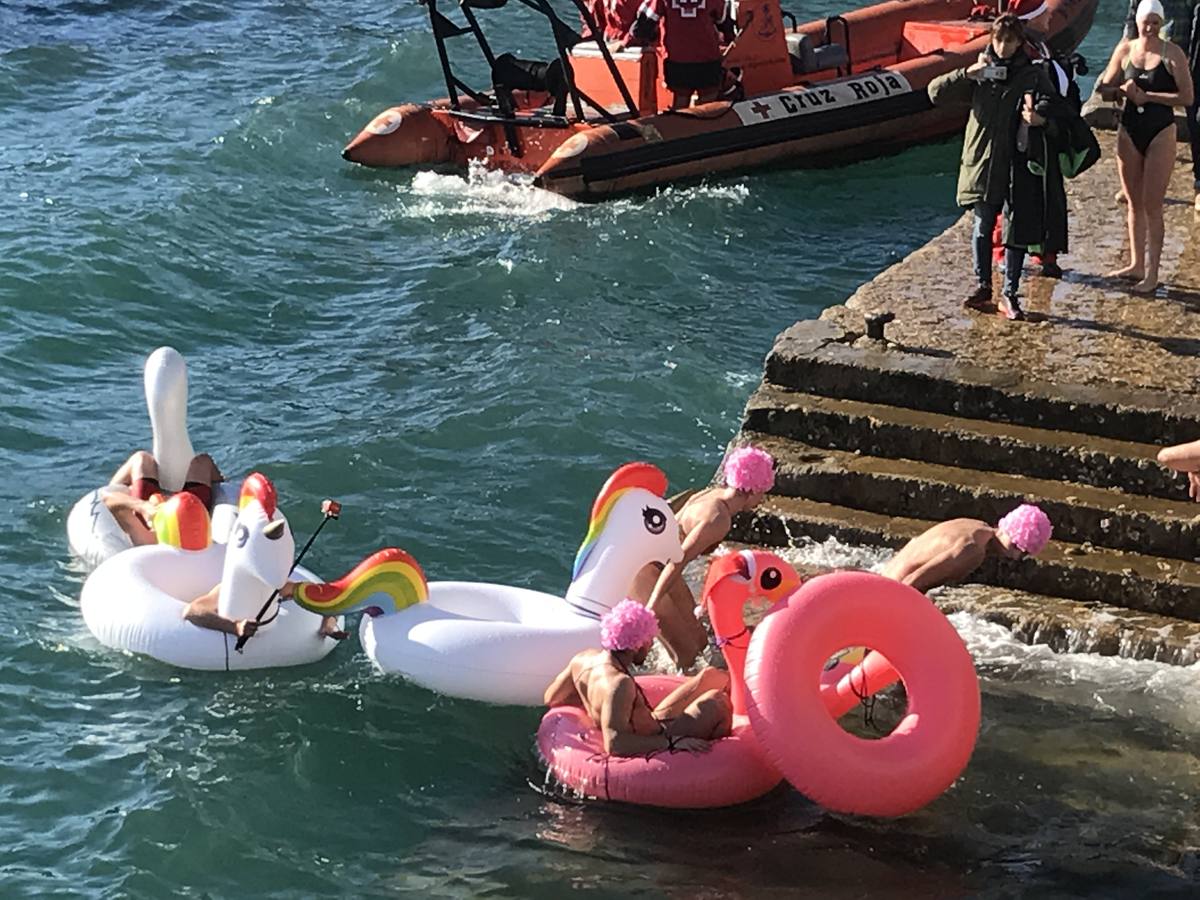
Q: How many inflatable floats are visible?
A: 5